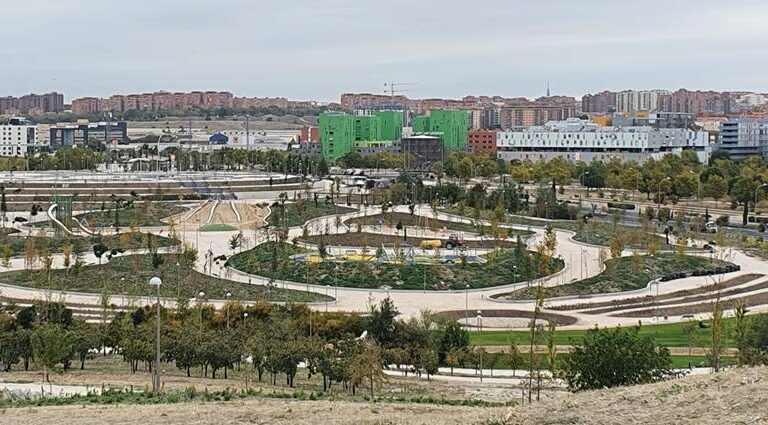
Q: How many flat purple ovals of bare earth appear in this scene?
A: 0